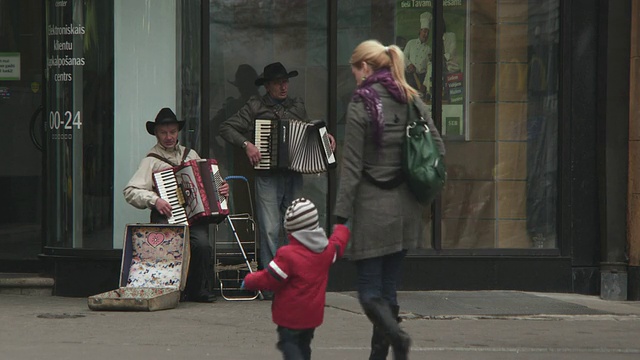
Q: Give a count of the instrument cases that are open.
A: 1